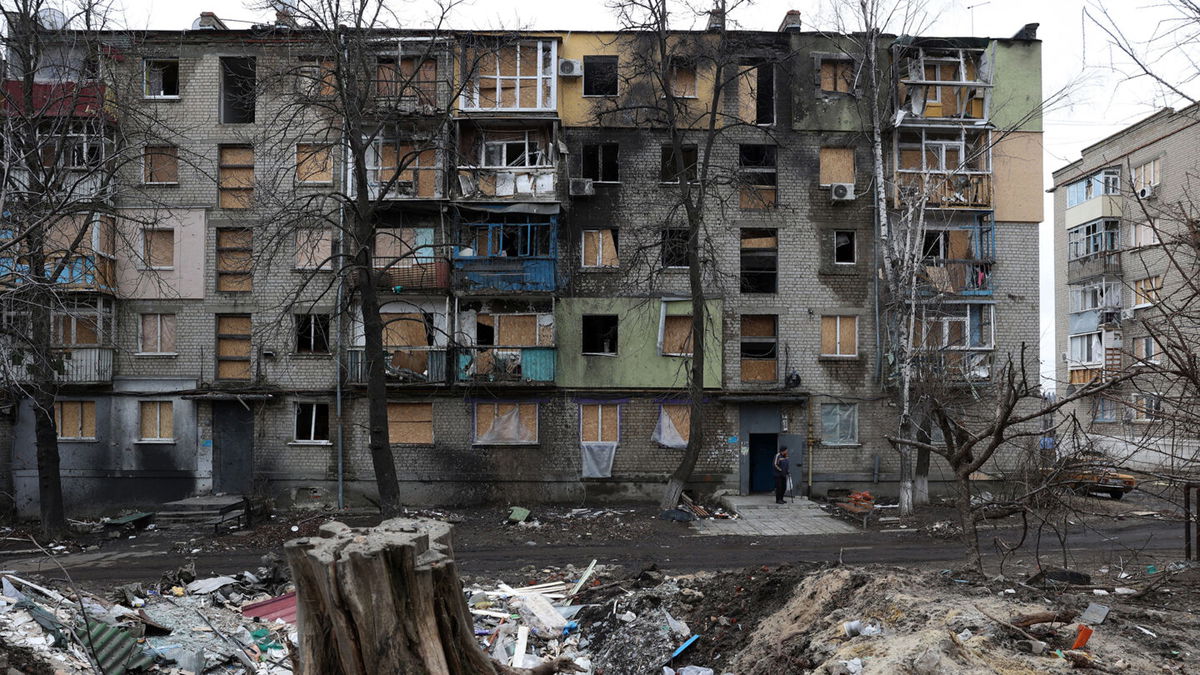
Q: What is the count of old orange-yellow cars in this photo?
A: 1